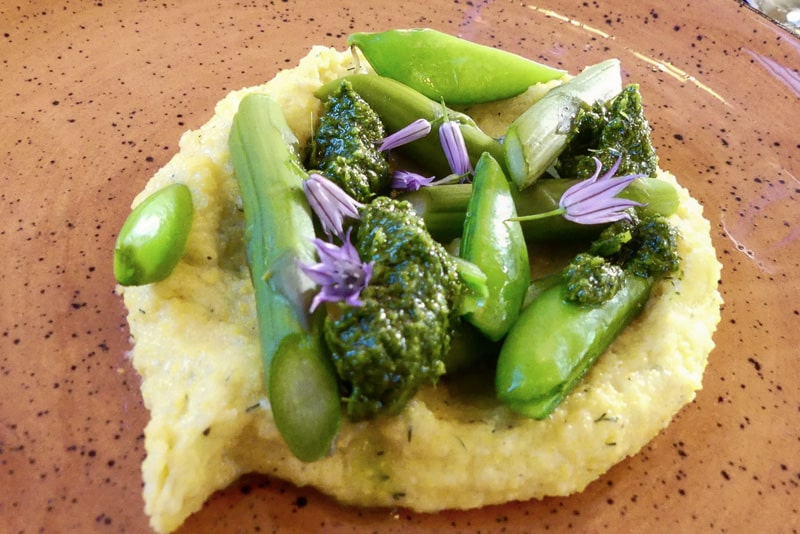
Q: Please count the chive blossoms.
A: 6